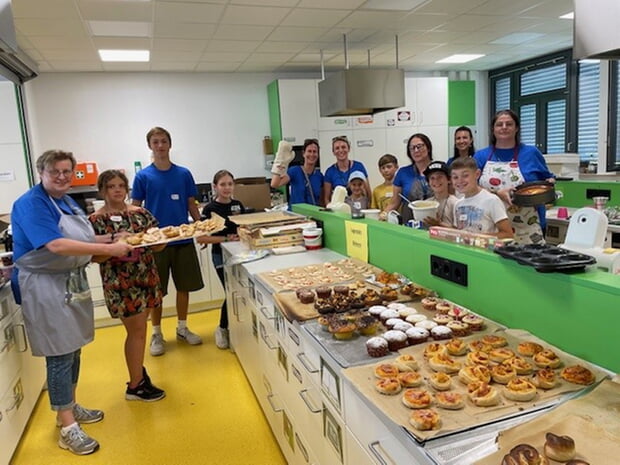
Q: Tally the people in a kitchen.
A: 13